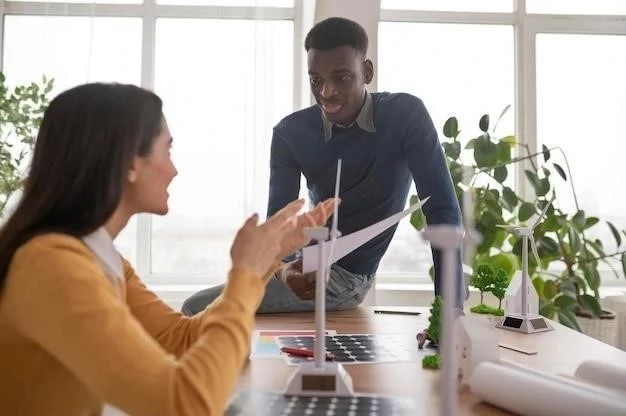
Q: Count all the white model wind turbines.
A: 3